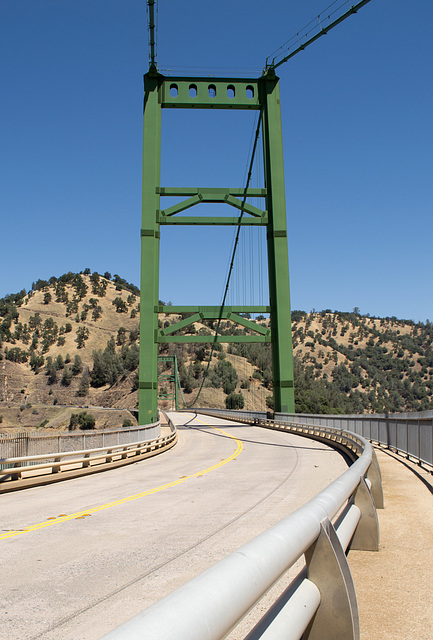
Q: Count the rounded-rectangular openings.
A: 5